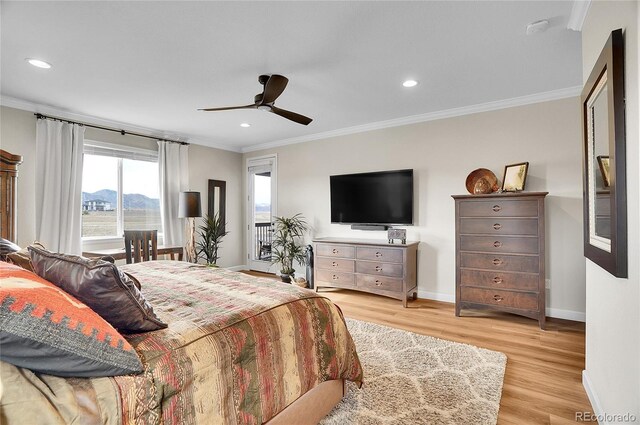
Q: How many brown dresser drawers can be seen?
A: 12